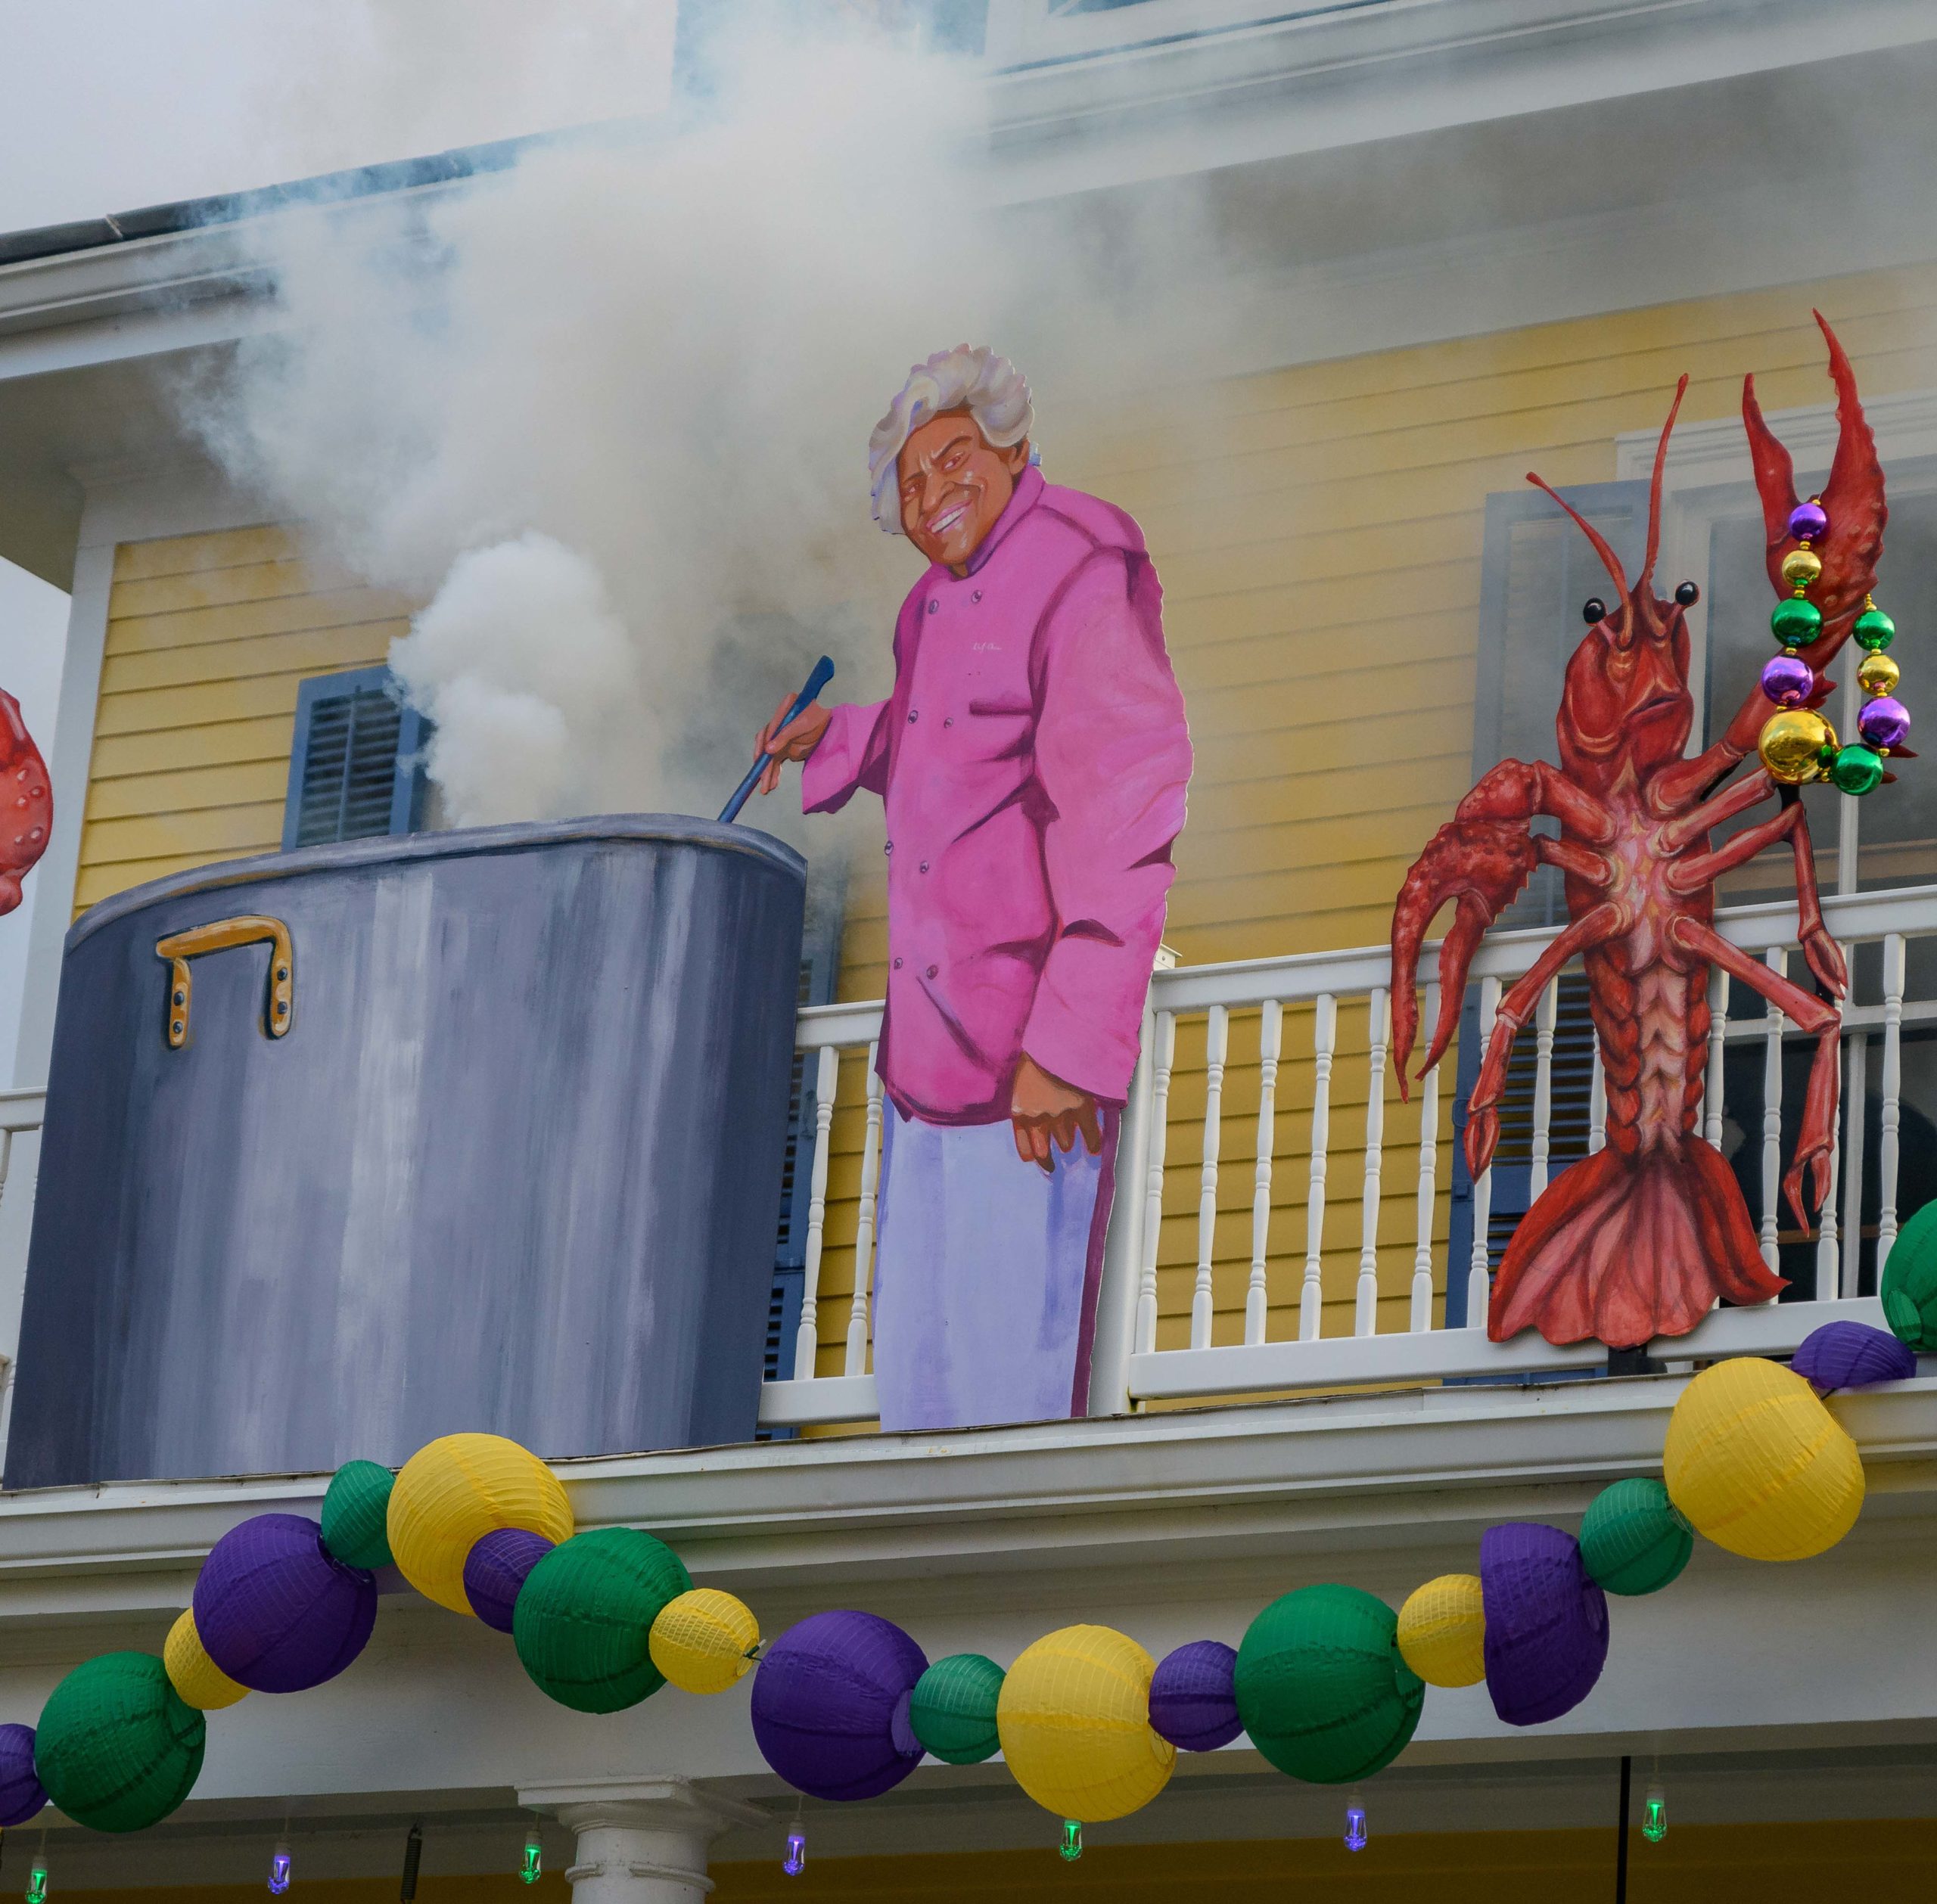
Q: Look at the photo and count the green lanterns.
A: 7